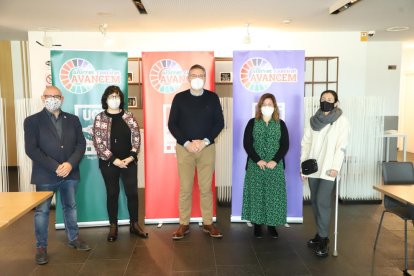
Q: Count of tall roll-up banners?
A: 3